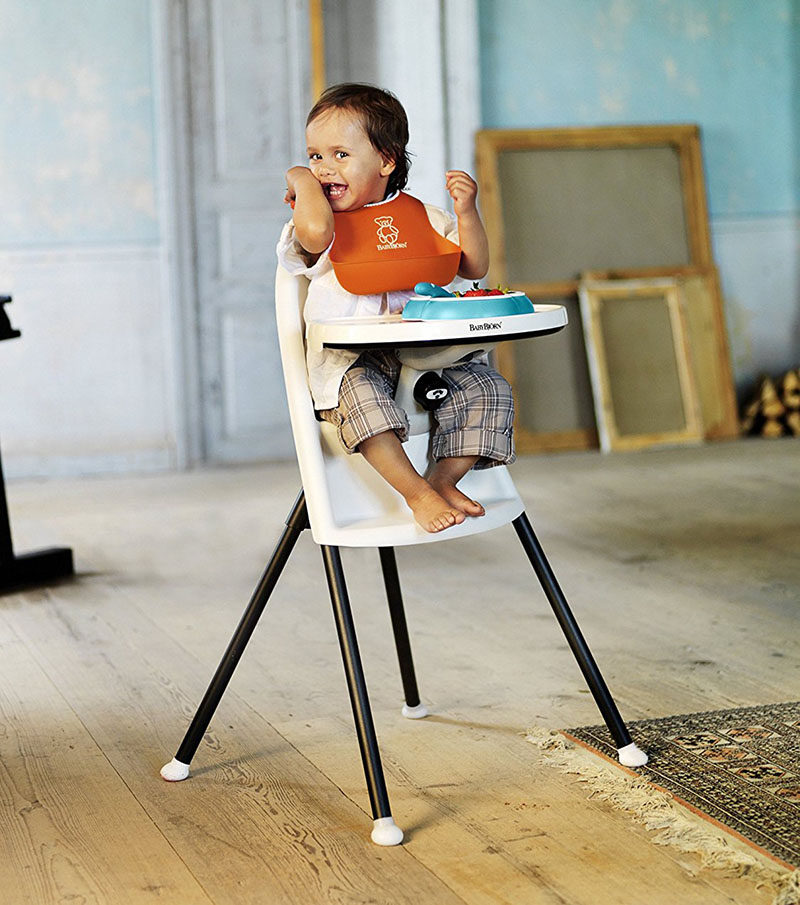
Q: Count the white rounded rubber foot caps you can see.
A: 4